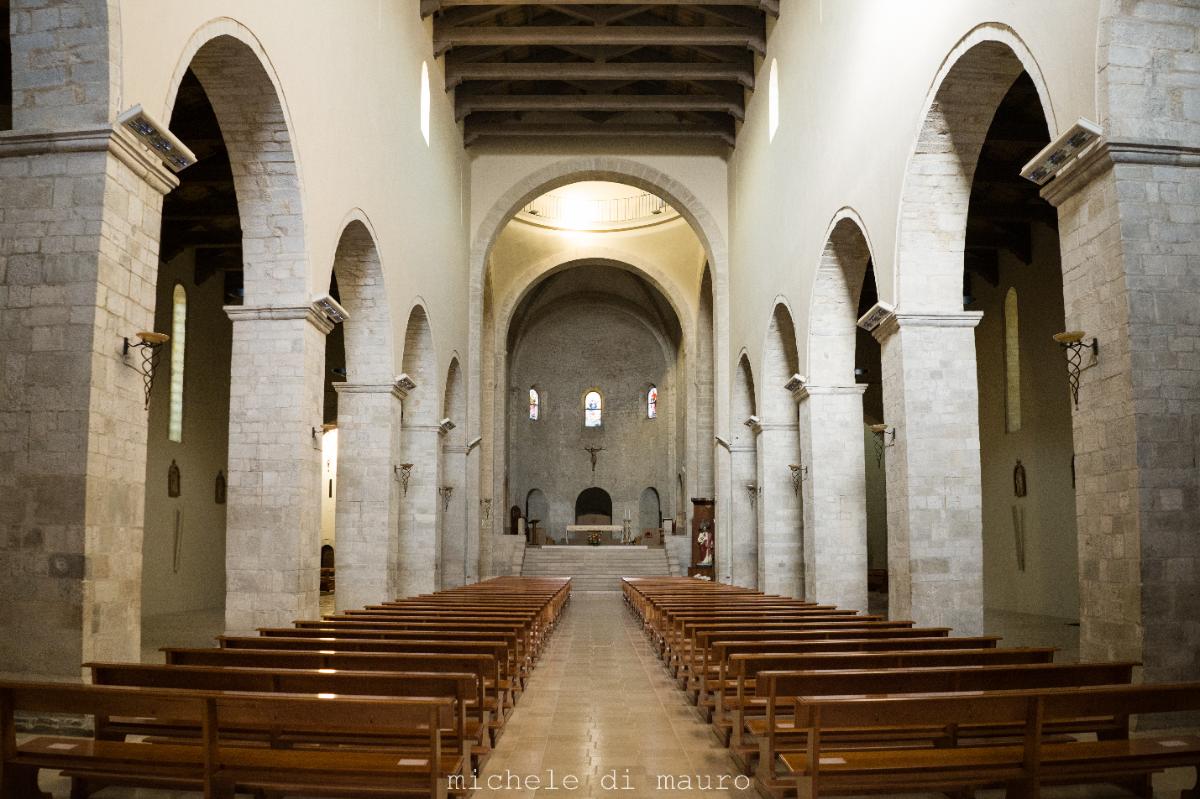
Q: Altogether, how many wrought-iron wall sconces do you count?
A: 9